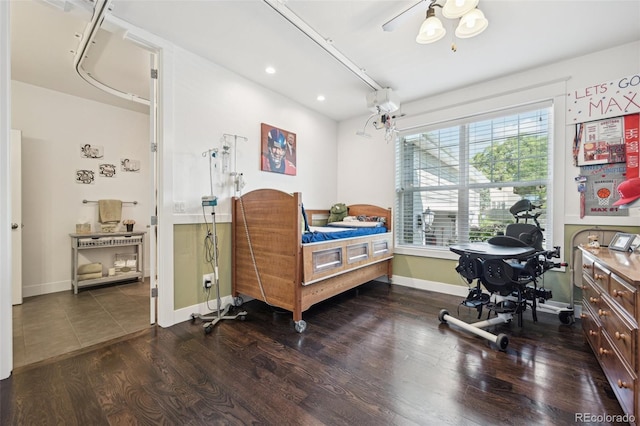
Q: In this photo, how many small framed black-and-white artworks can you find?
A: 4